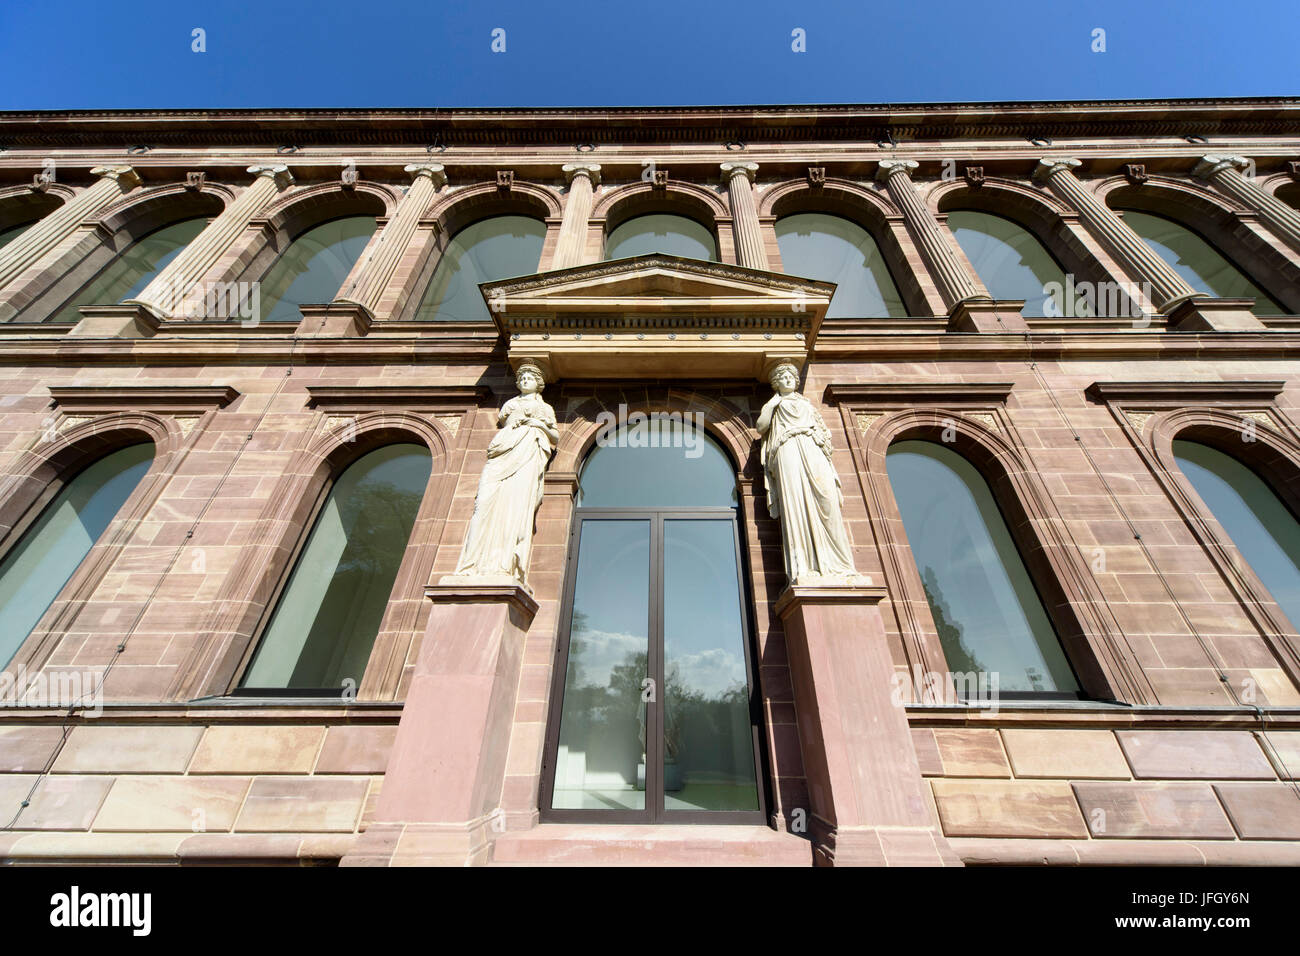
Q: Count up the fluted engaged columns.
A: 8